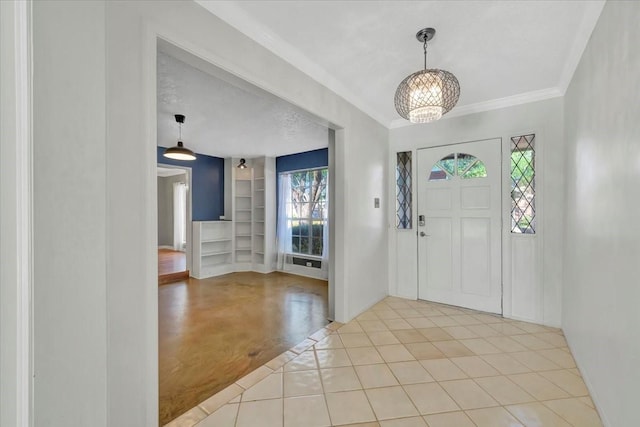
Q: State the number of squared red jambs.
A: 0